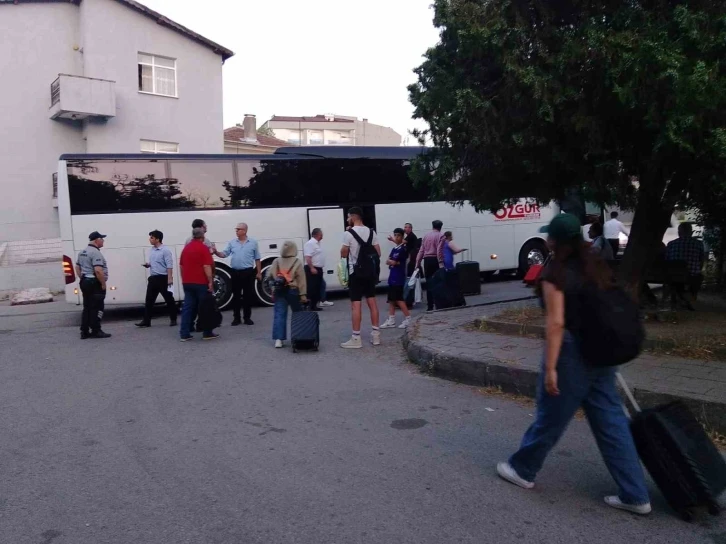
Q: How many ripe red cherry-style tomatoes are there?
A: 0